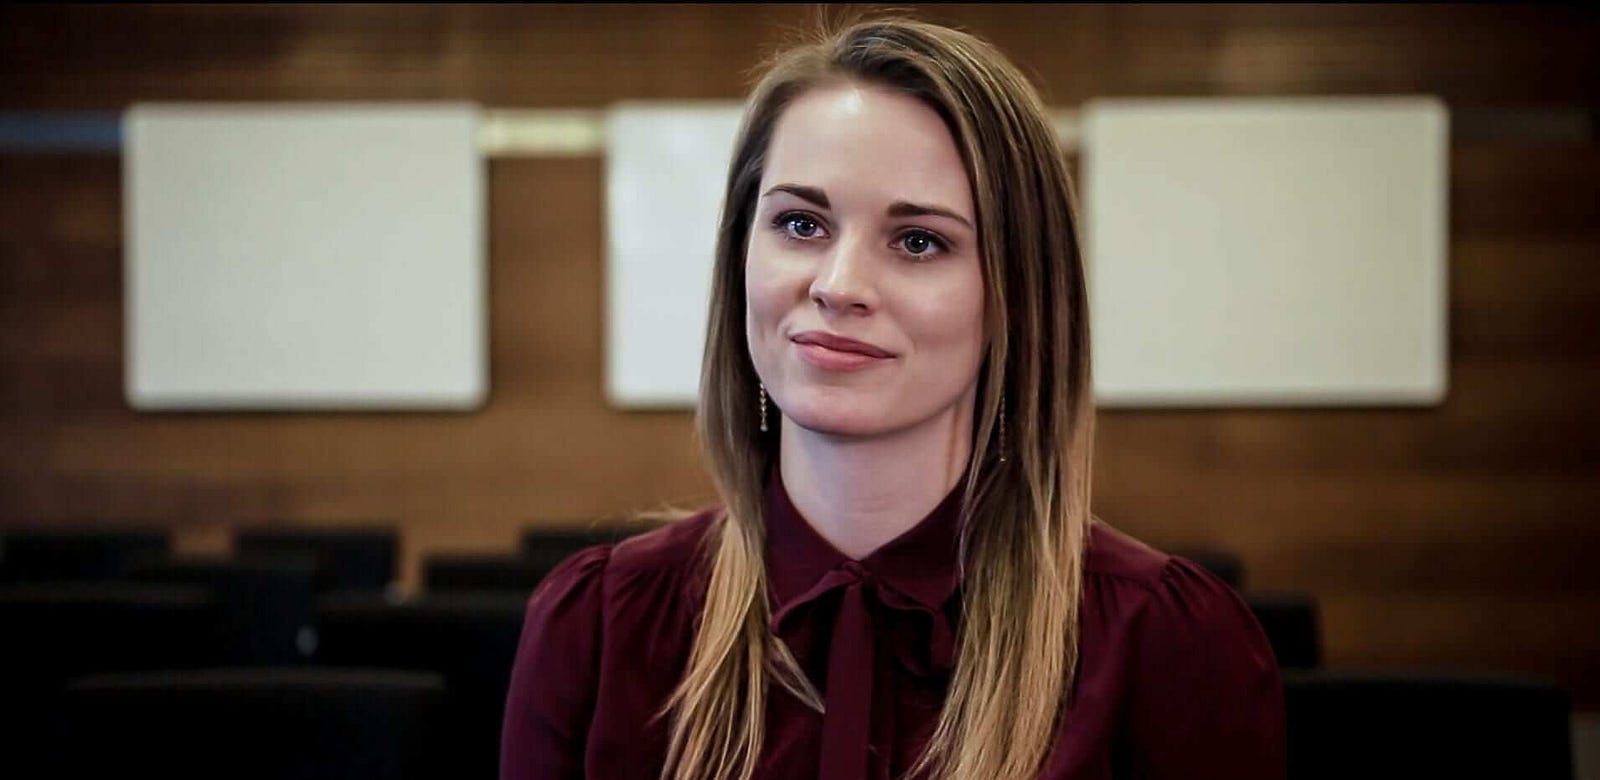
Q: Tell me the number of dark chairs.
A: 11